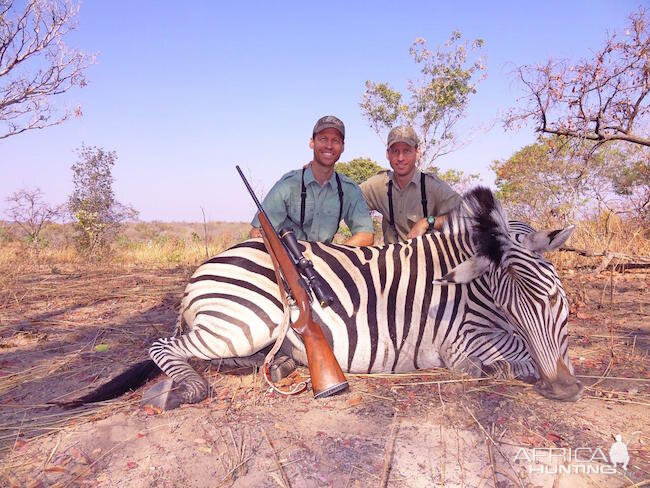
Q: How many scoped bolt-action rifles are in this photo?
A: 1